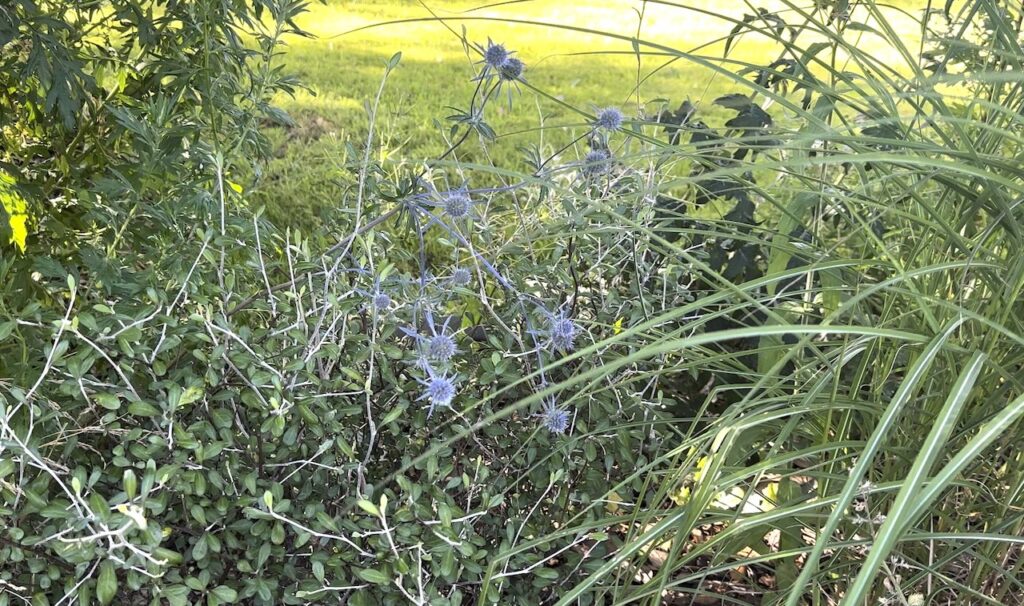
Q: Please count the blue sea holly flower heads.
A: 11